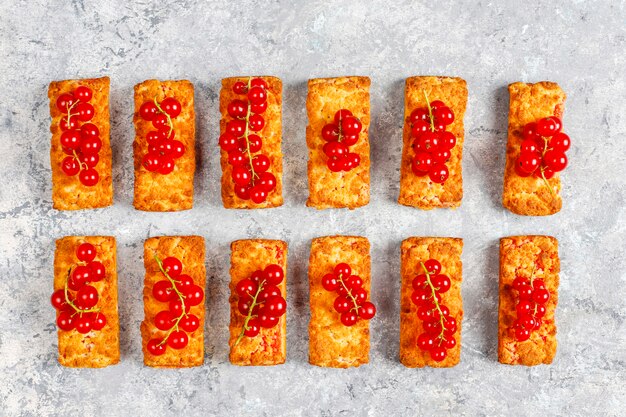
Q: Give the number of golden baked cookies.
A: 12